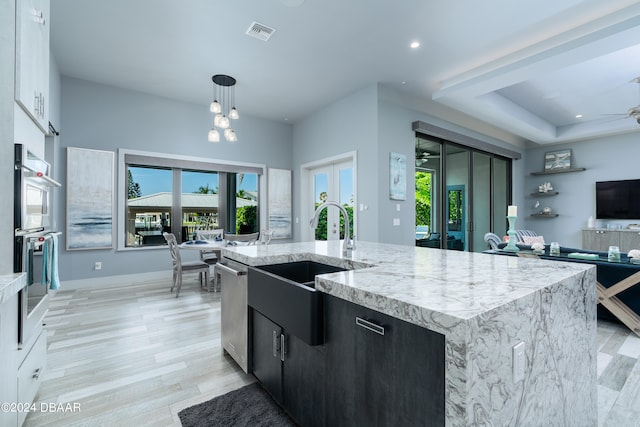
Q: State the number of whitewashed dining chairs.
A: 4